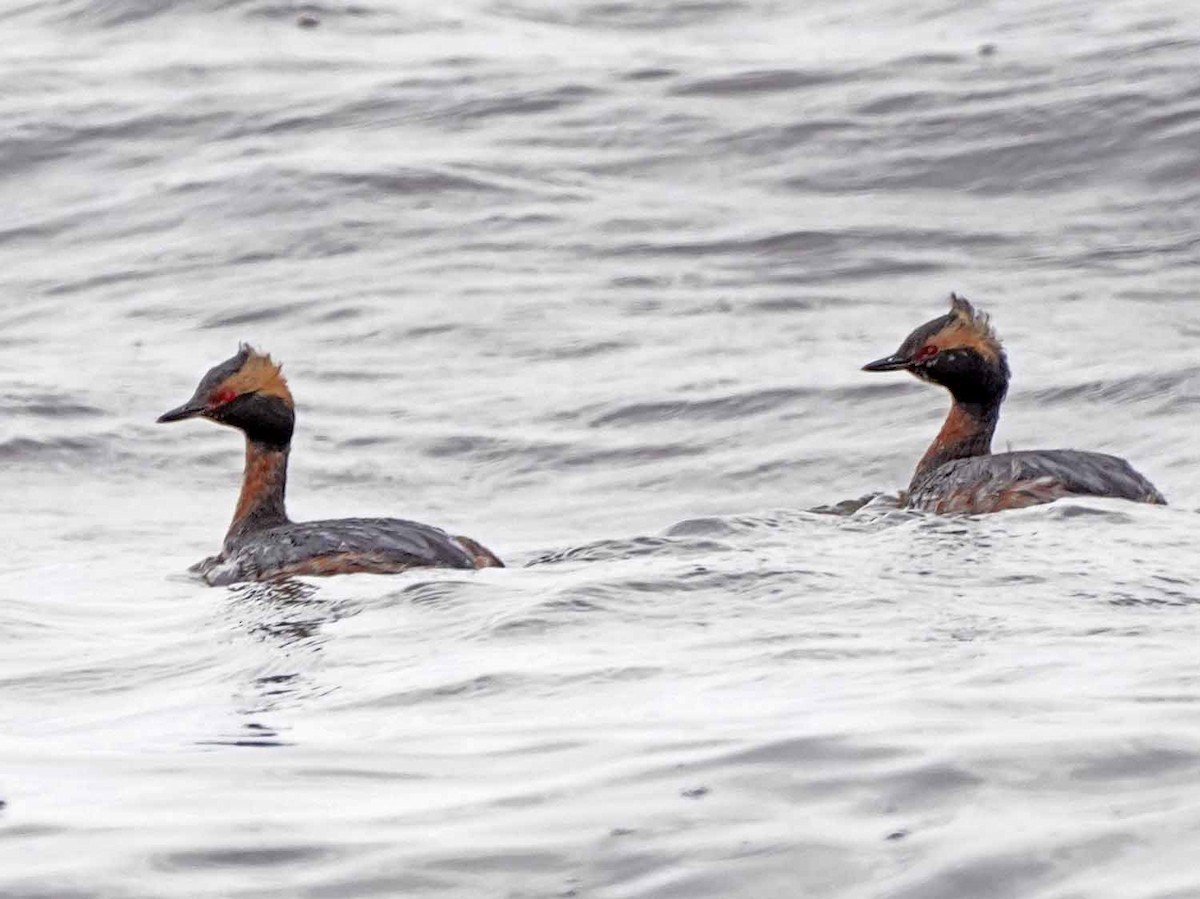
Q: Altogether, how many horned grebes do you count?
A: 2